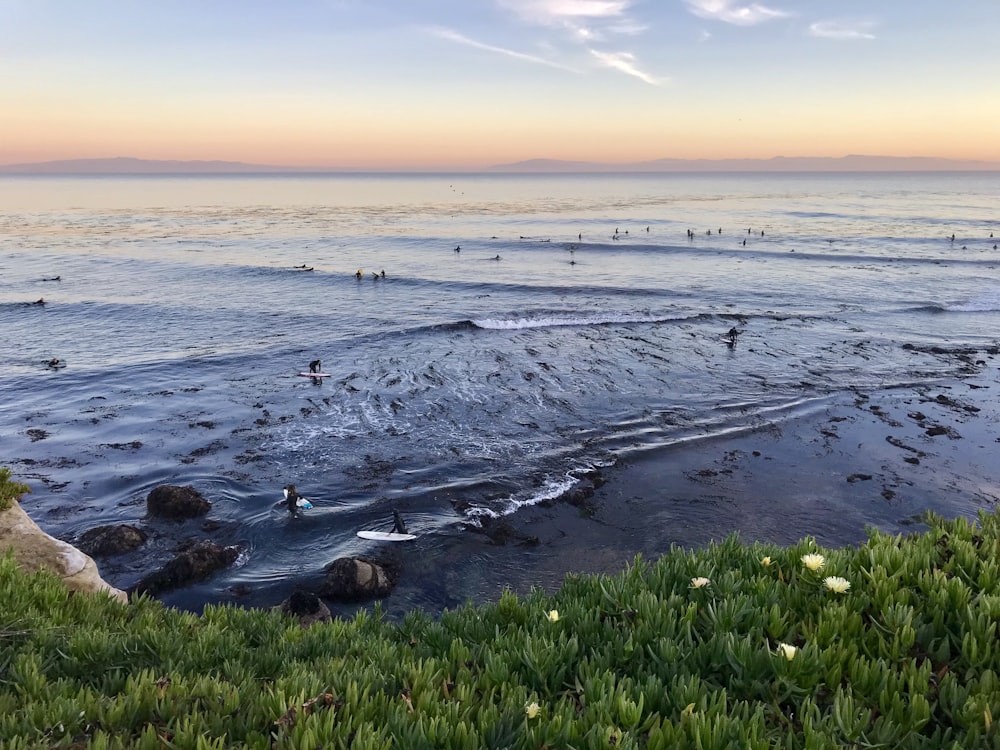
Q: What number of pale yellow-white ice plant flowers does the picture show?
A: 7